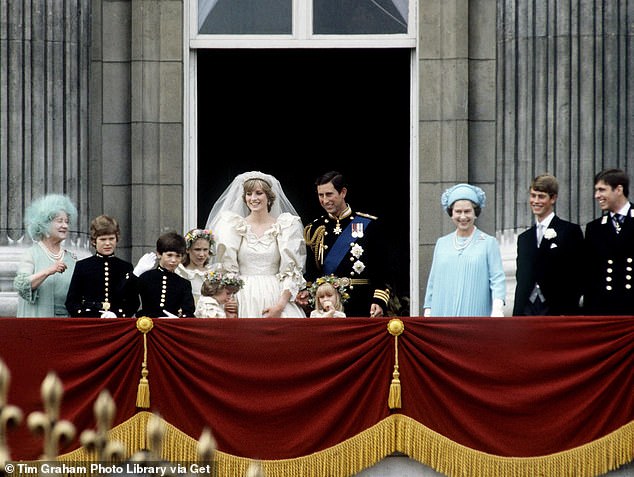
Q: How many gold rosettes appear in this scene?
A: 2